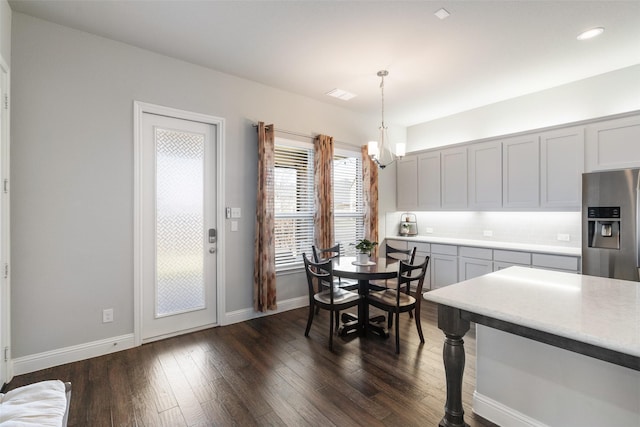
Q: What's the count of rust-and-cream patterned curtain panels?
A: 3